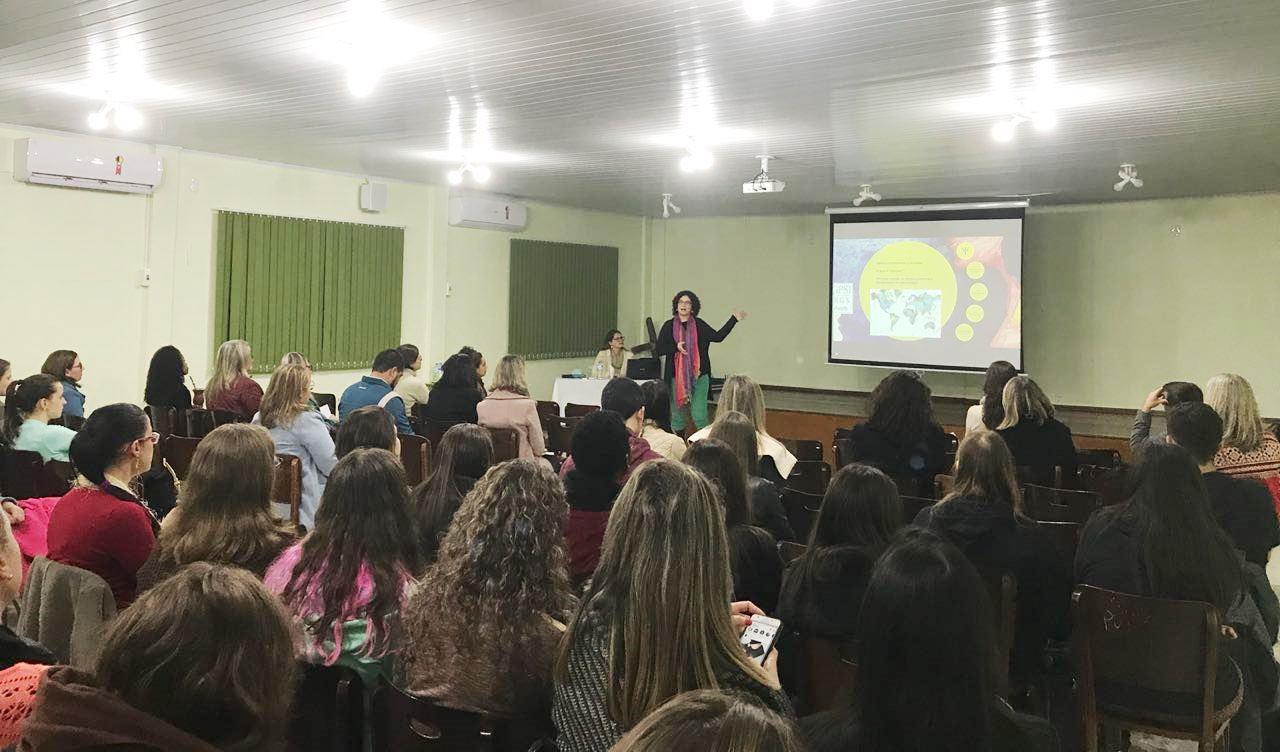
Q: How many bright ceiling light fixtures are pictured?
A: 6